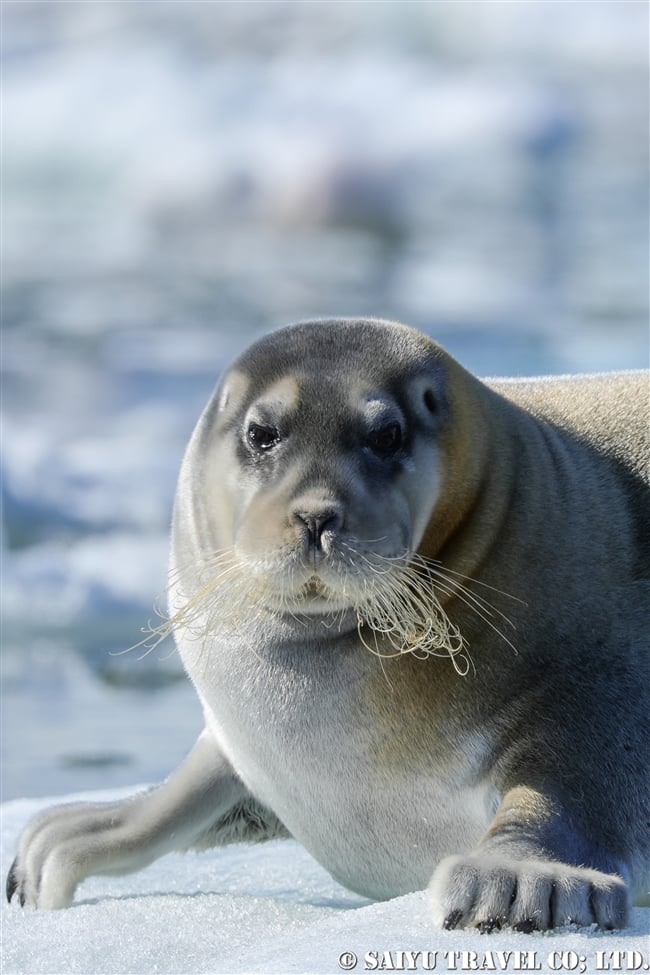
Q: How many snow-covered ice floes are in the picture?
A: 1